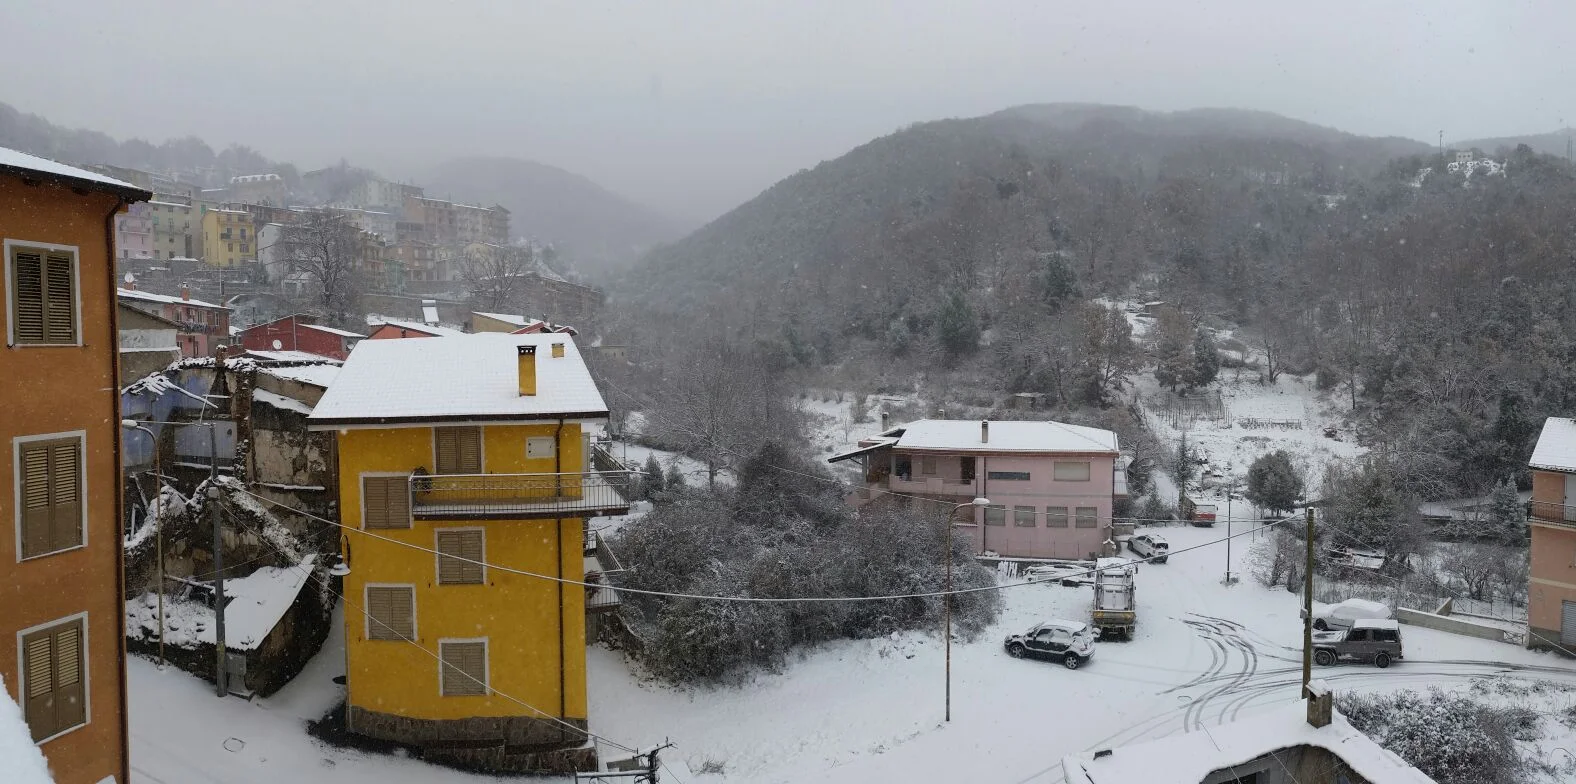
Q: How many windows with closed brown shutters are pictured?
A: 8